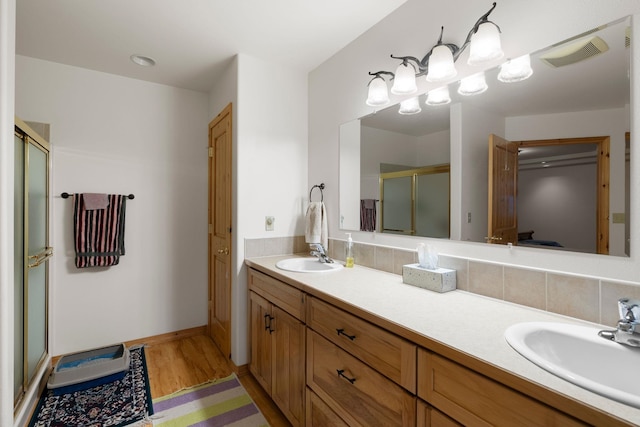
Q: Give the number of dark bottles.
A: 0